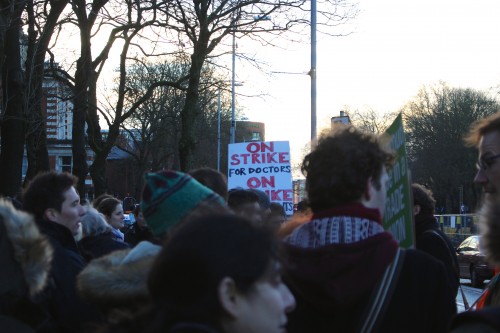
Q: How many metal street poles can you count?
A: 3